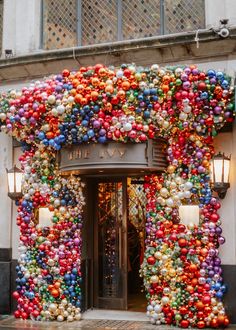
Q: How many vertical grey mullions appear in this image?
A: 3